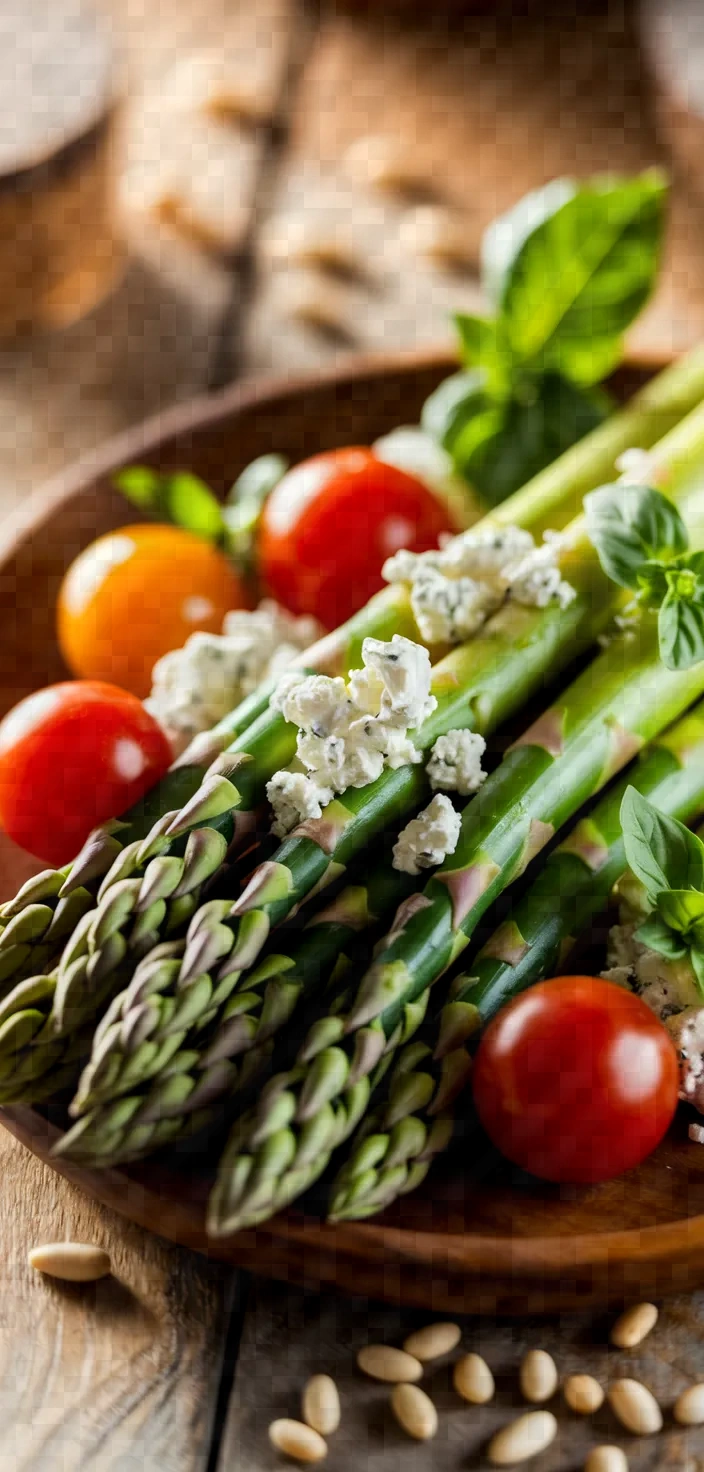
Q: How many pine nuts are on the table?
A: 14